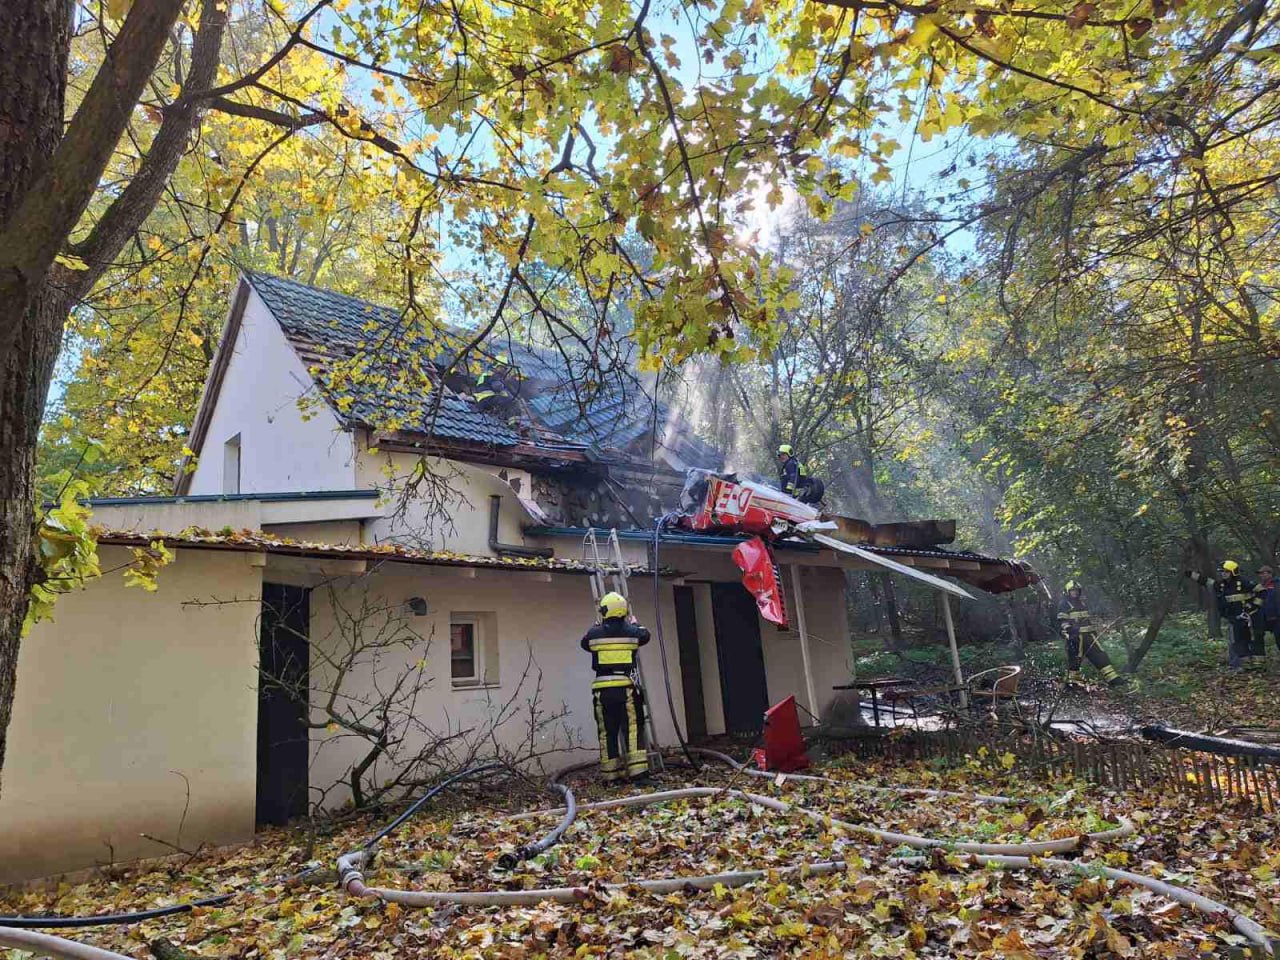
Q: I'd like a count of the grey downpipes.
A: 1